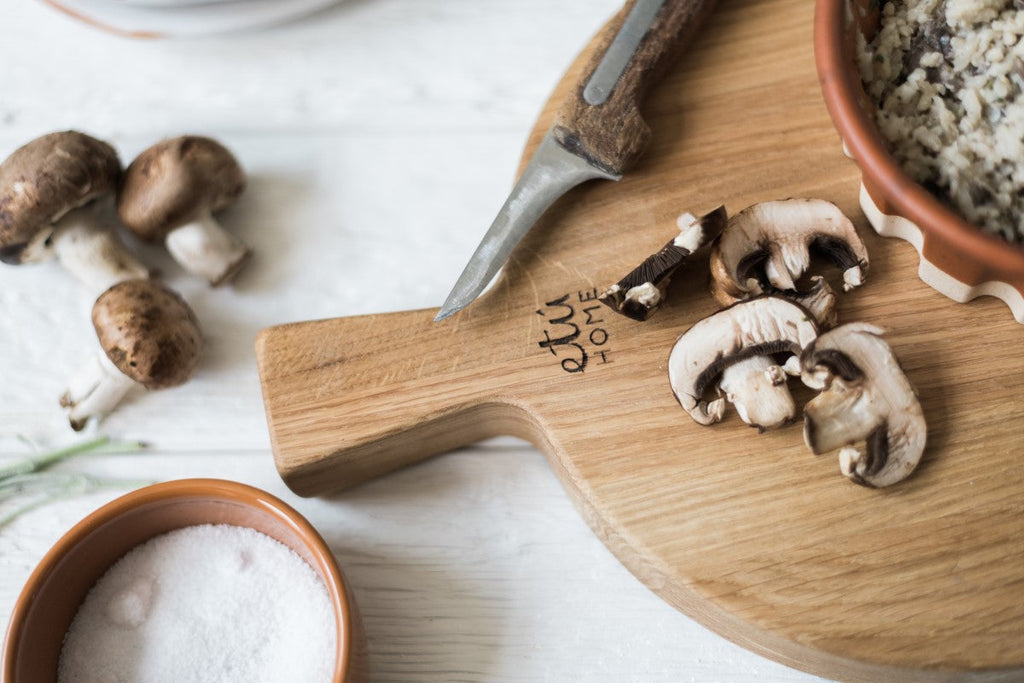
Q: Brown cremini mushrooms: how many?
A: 3